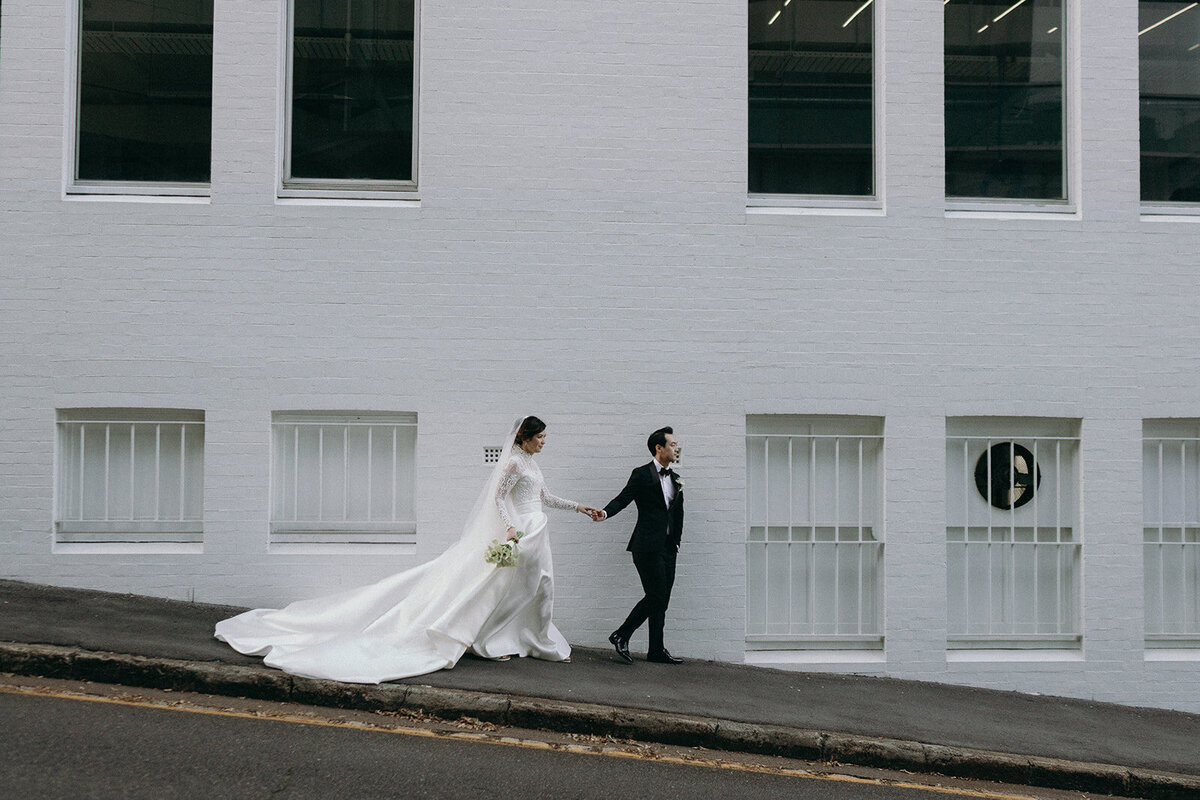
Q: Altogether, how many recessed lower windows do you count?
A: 5